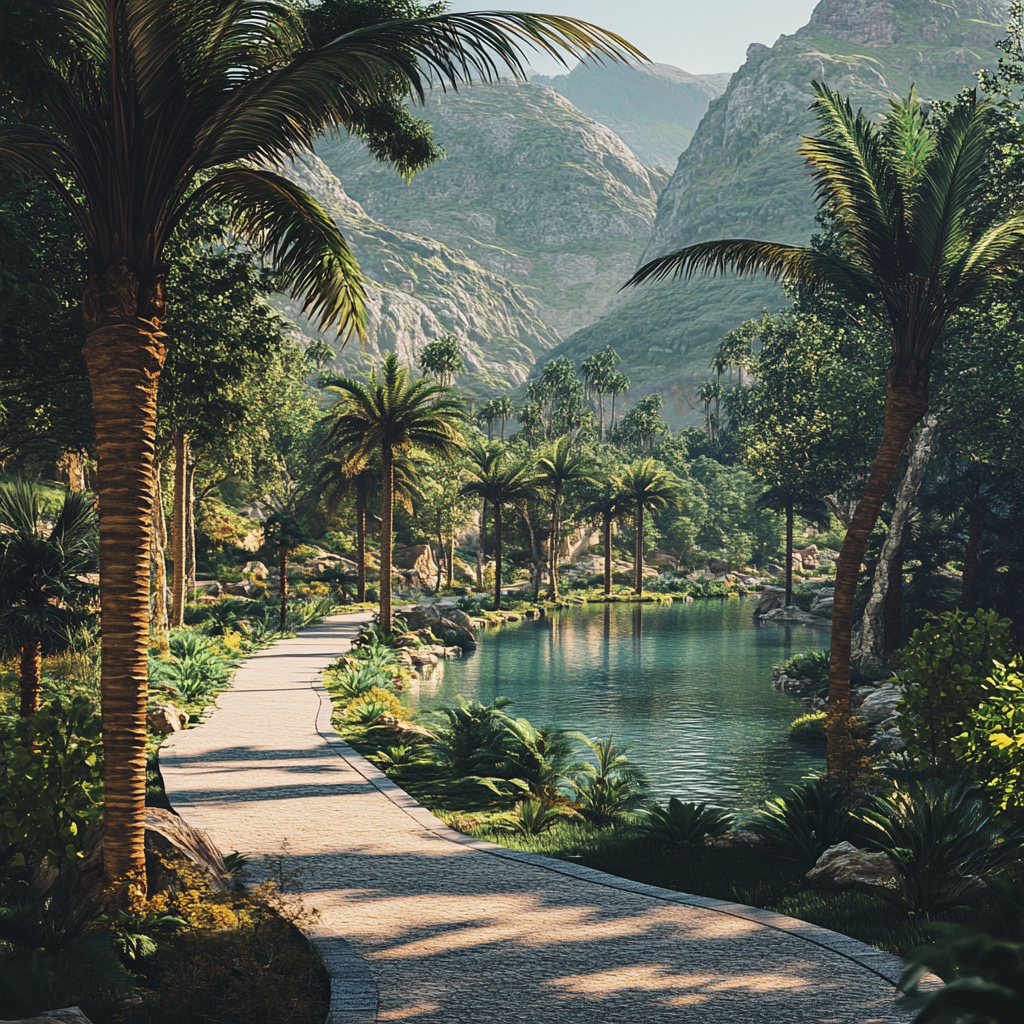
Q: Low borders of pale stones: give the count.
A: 2